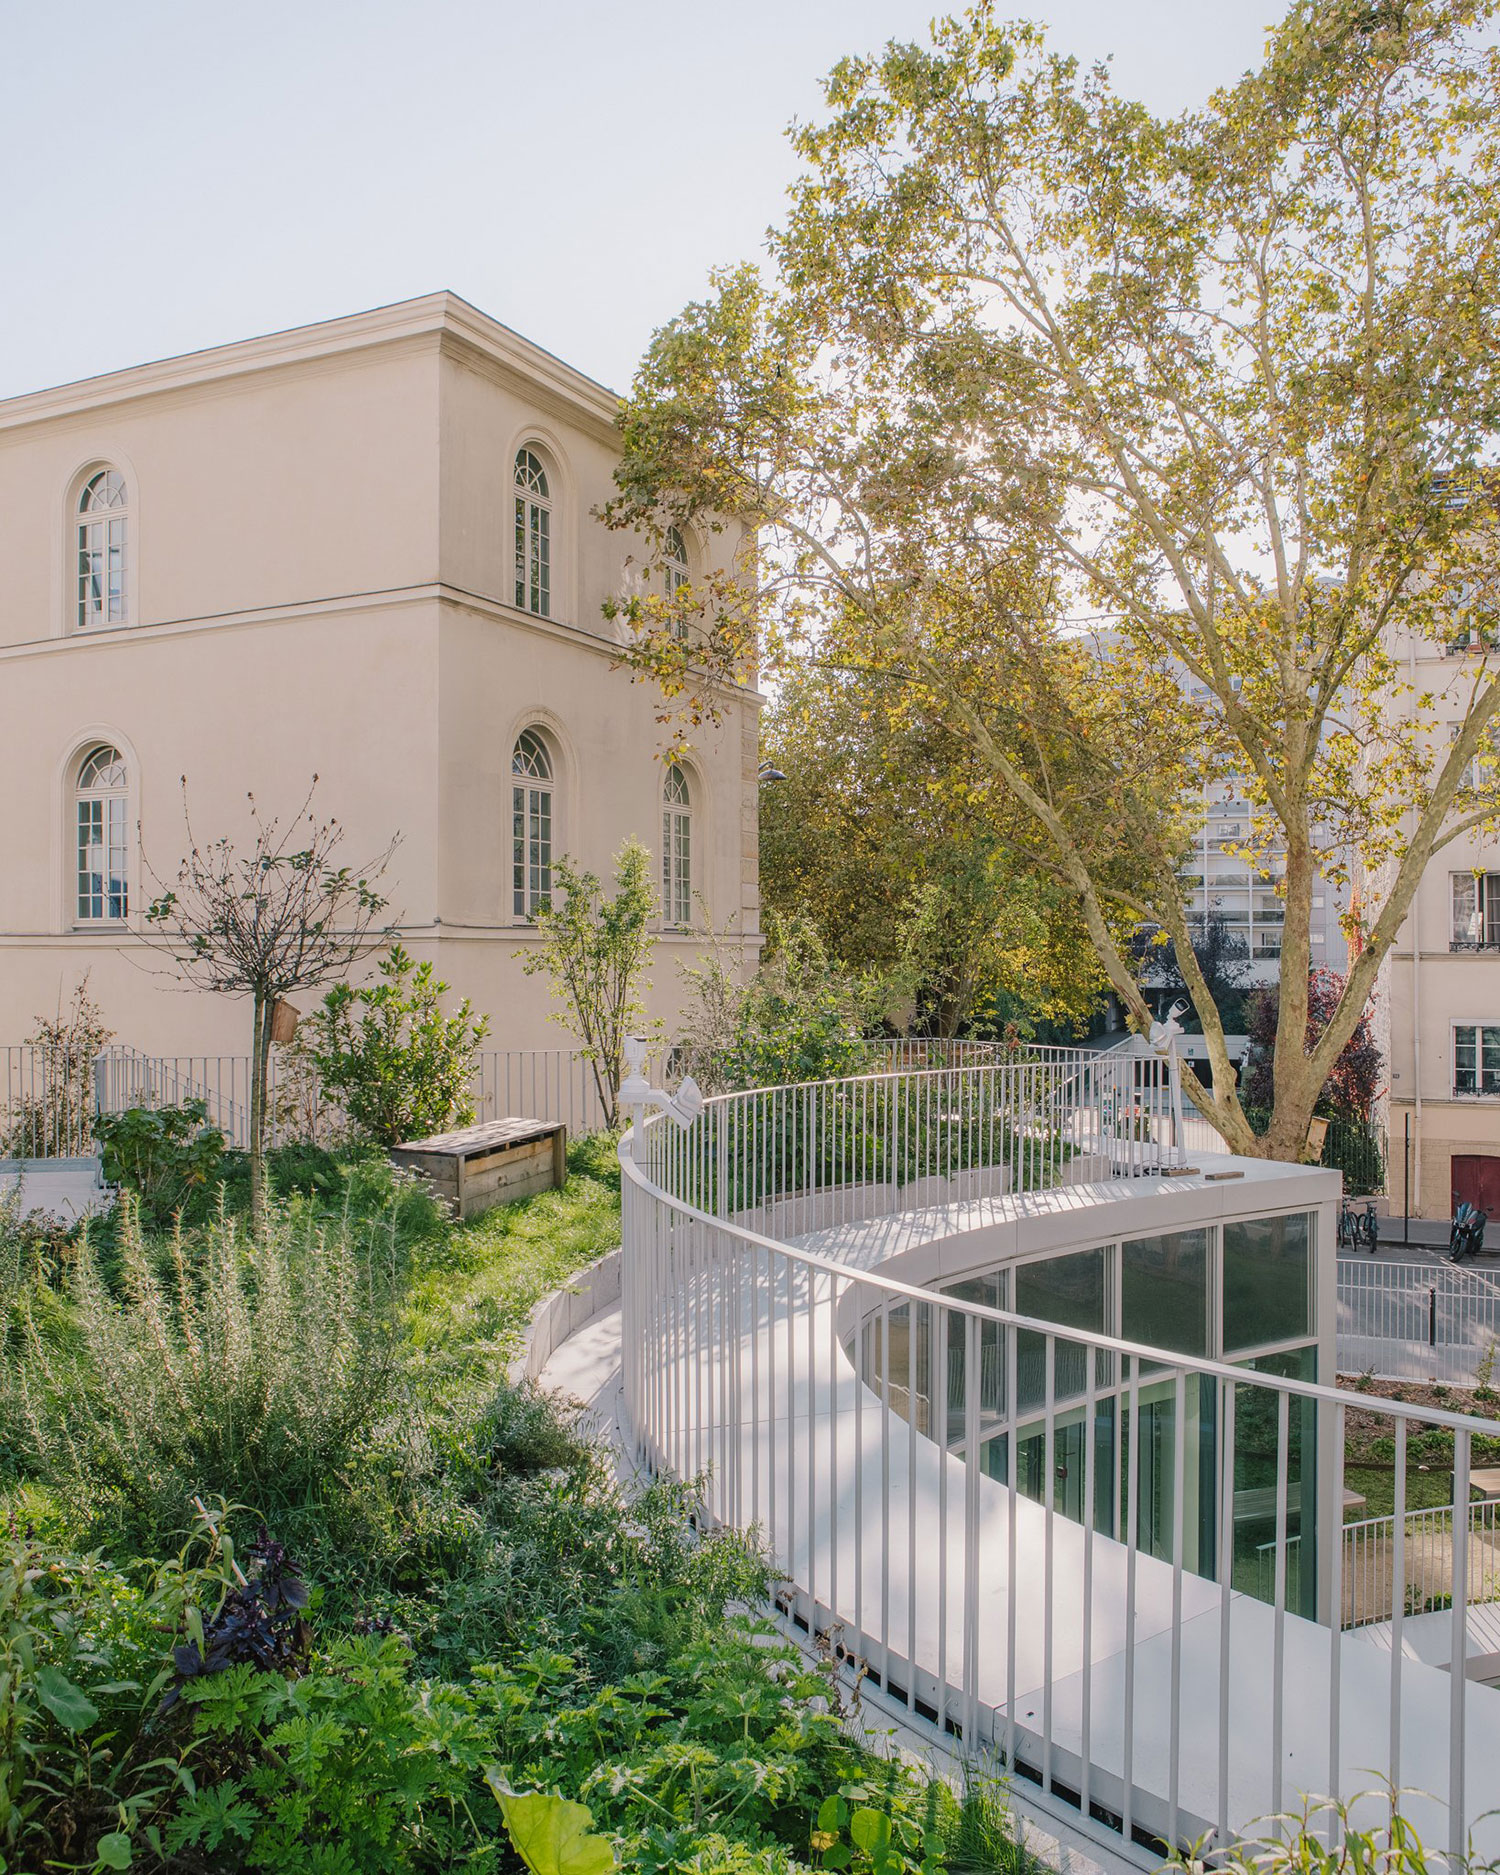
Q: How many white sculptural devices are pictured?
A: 2